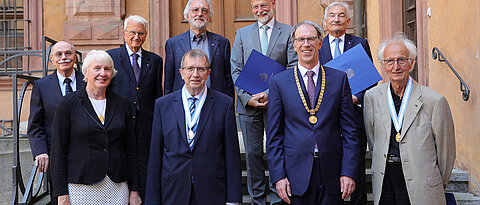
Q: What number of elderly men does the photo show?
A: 8